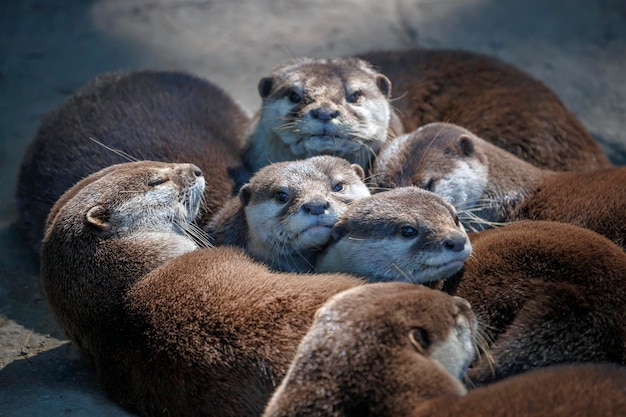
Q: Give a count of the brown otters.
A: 6